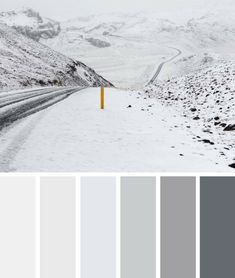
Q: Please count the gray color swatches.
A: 6